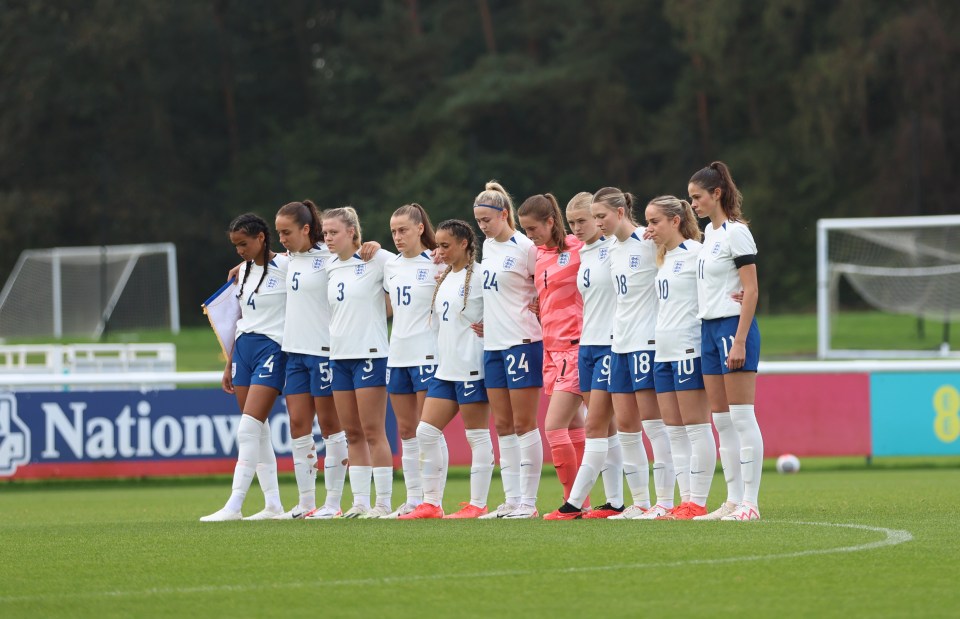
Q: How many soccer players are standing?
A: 11